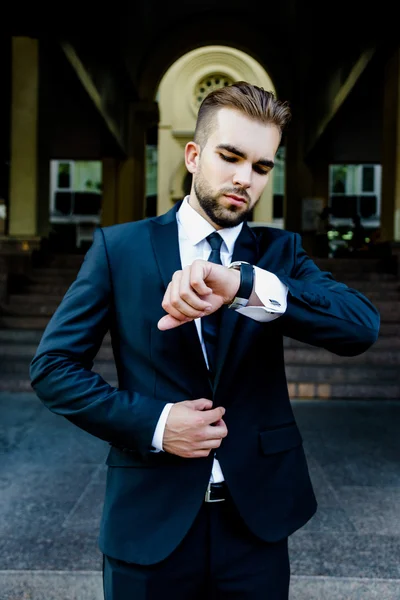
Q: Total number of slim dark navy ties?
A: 1